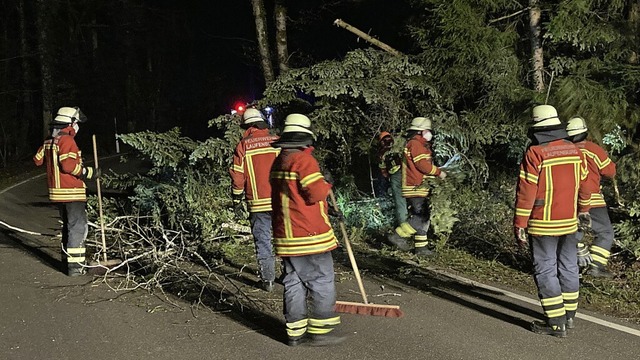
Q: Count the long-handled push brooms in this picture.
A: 2